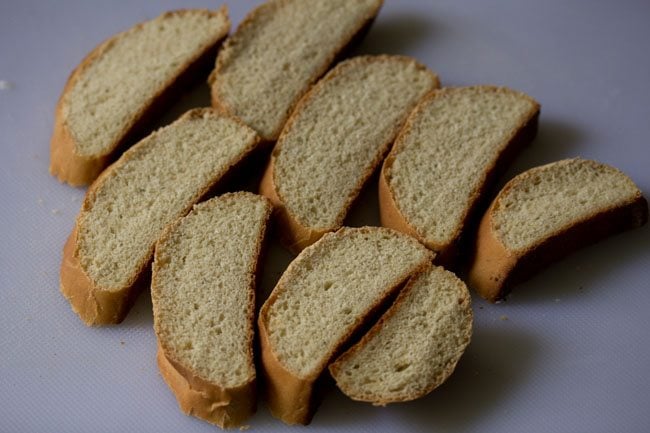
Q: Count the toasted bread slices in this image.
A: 9